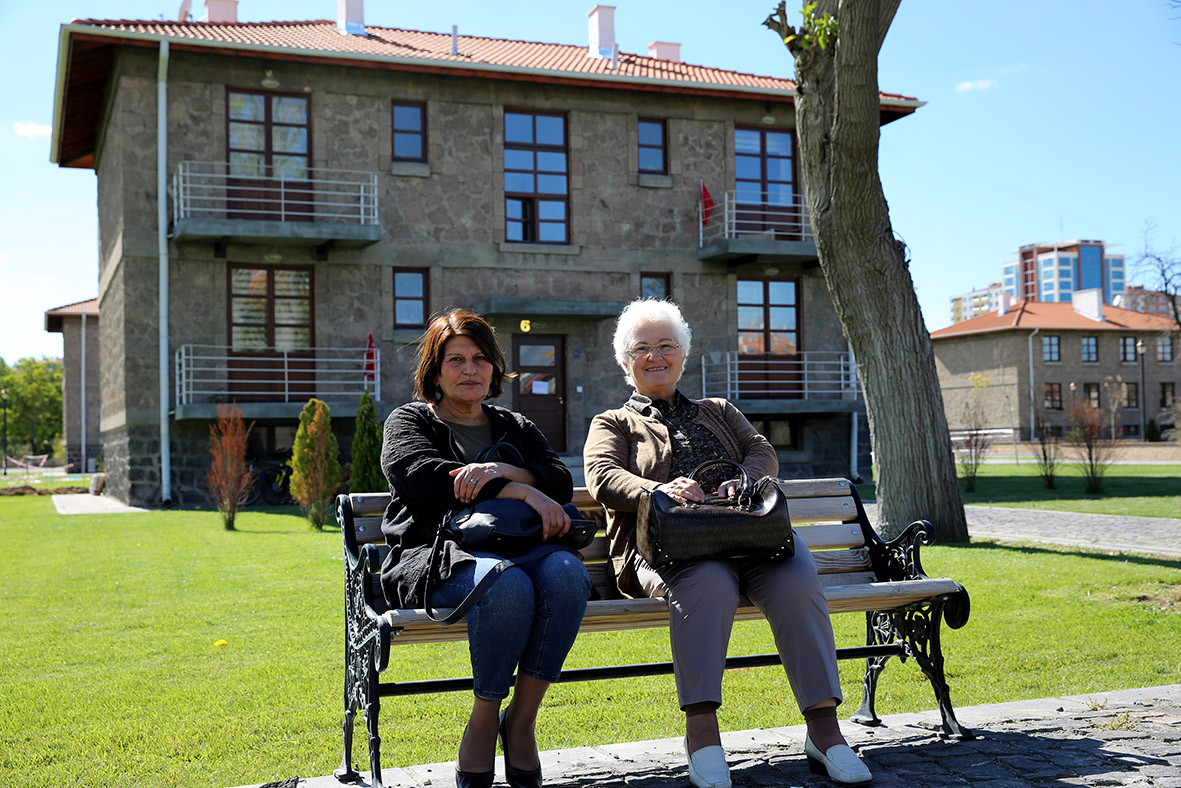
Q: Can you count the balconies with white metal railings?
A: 4